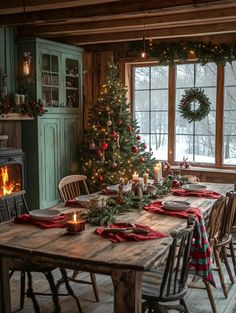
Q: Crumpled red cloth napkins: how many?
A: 6